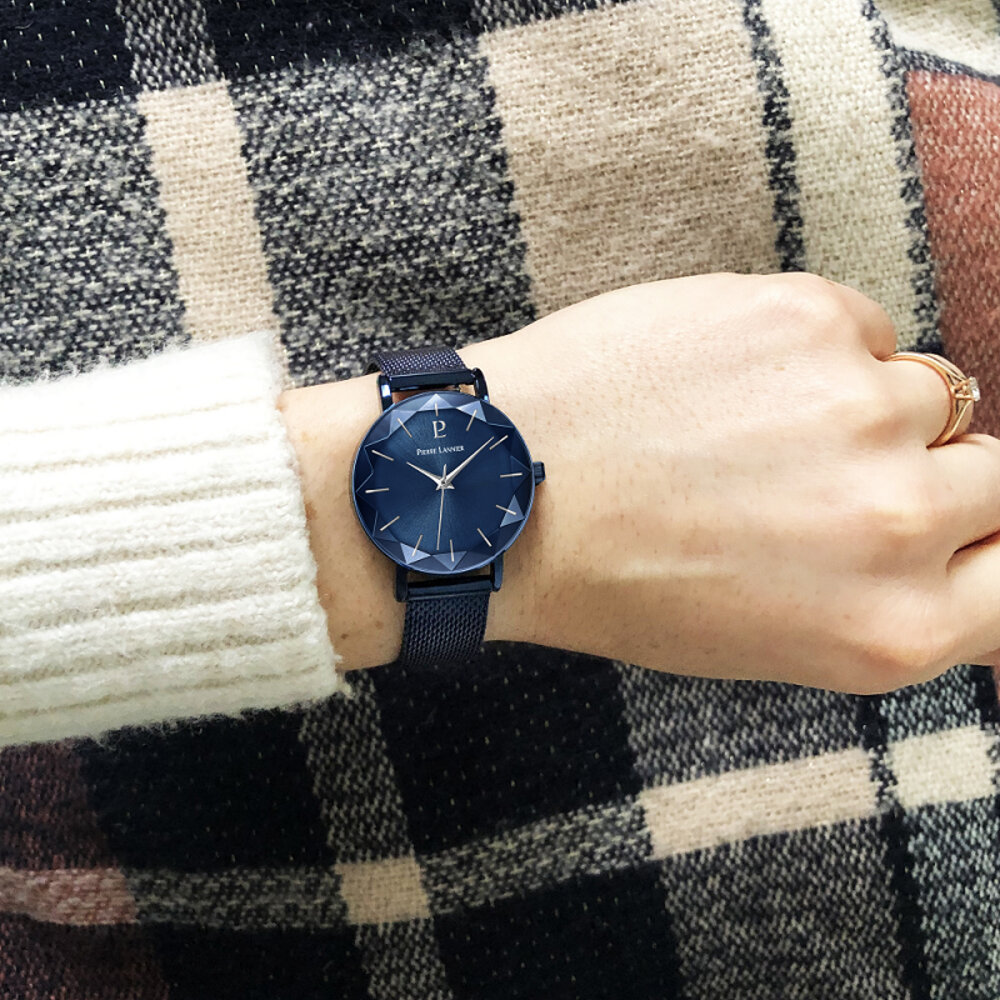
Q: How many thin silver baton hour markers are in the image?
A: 12